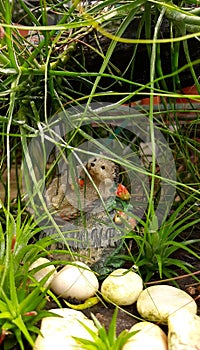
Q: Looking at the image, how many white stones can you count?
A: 7